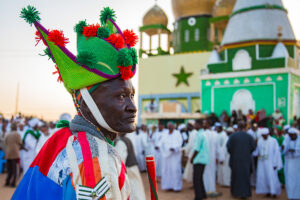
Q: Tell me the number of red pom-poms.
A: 7